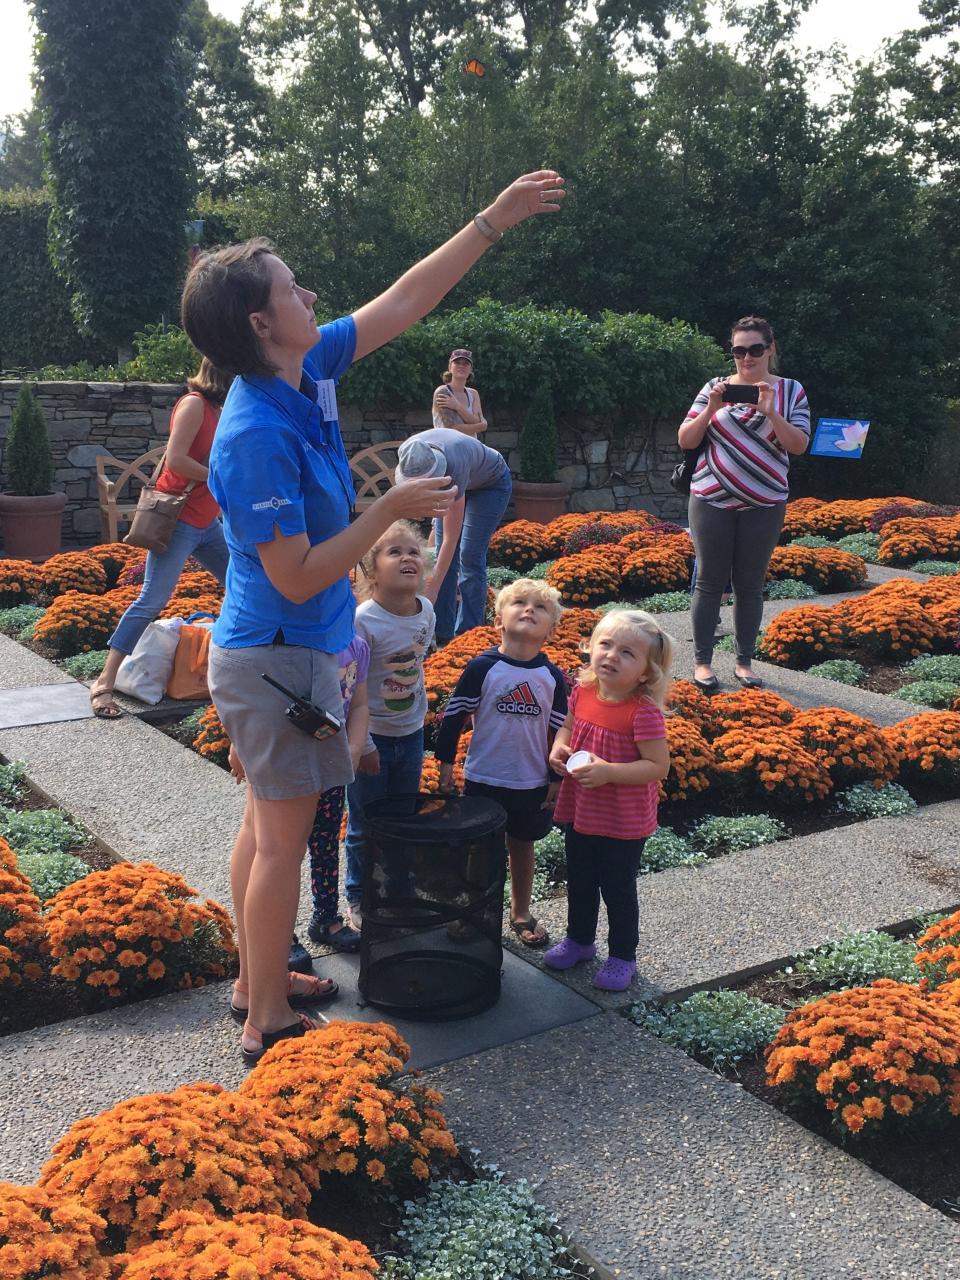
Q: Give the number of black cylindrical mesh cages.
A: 1